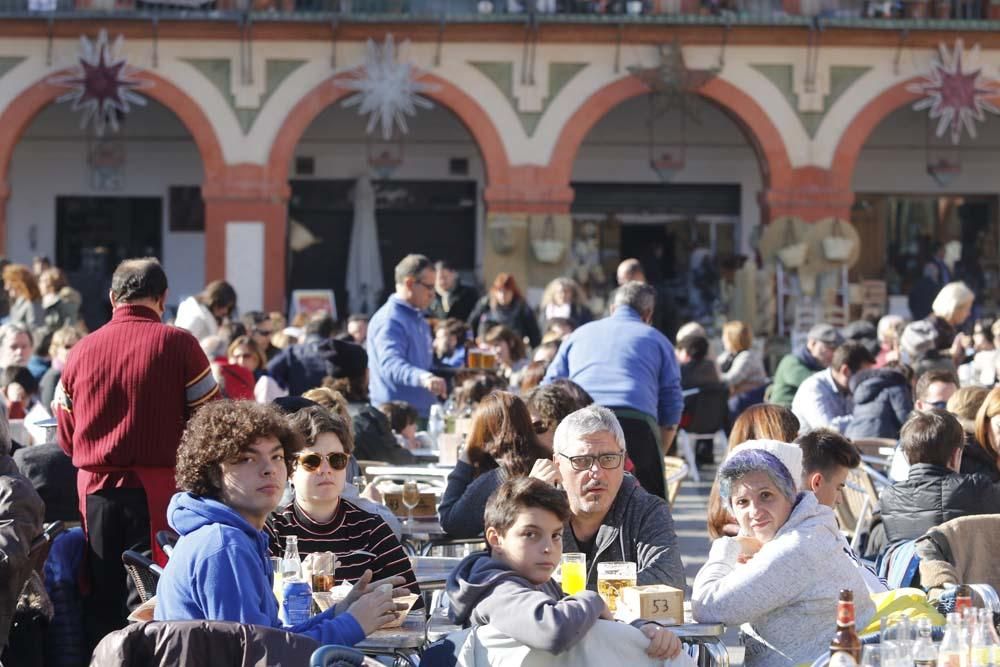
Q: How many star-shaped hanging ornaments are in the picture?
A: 4